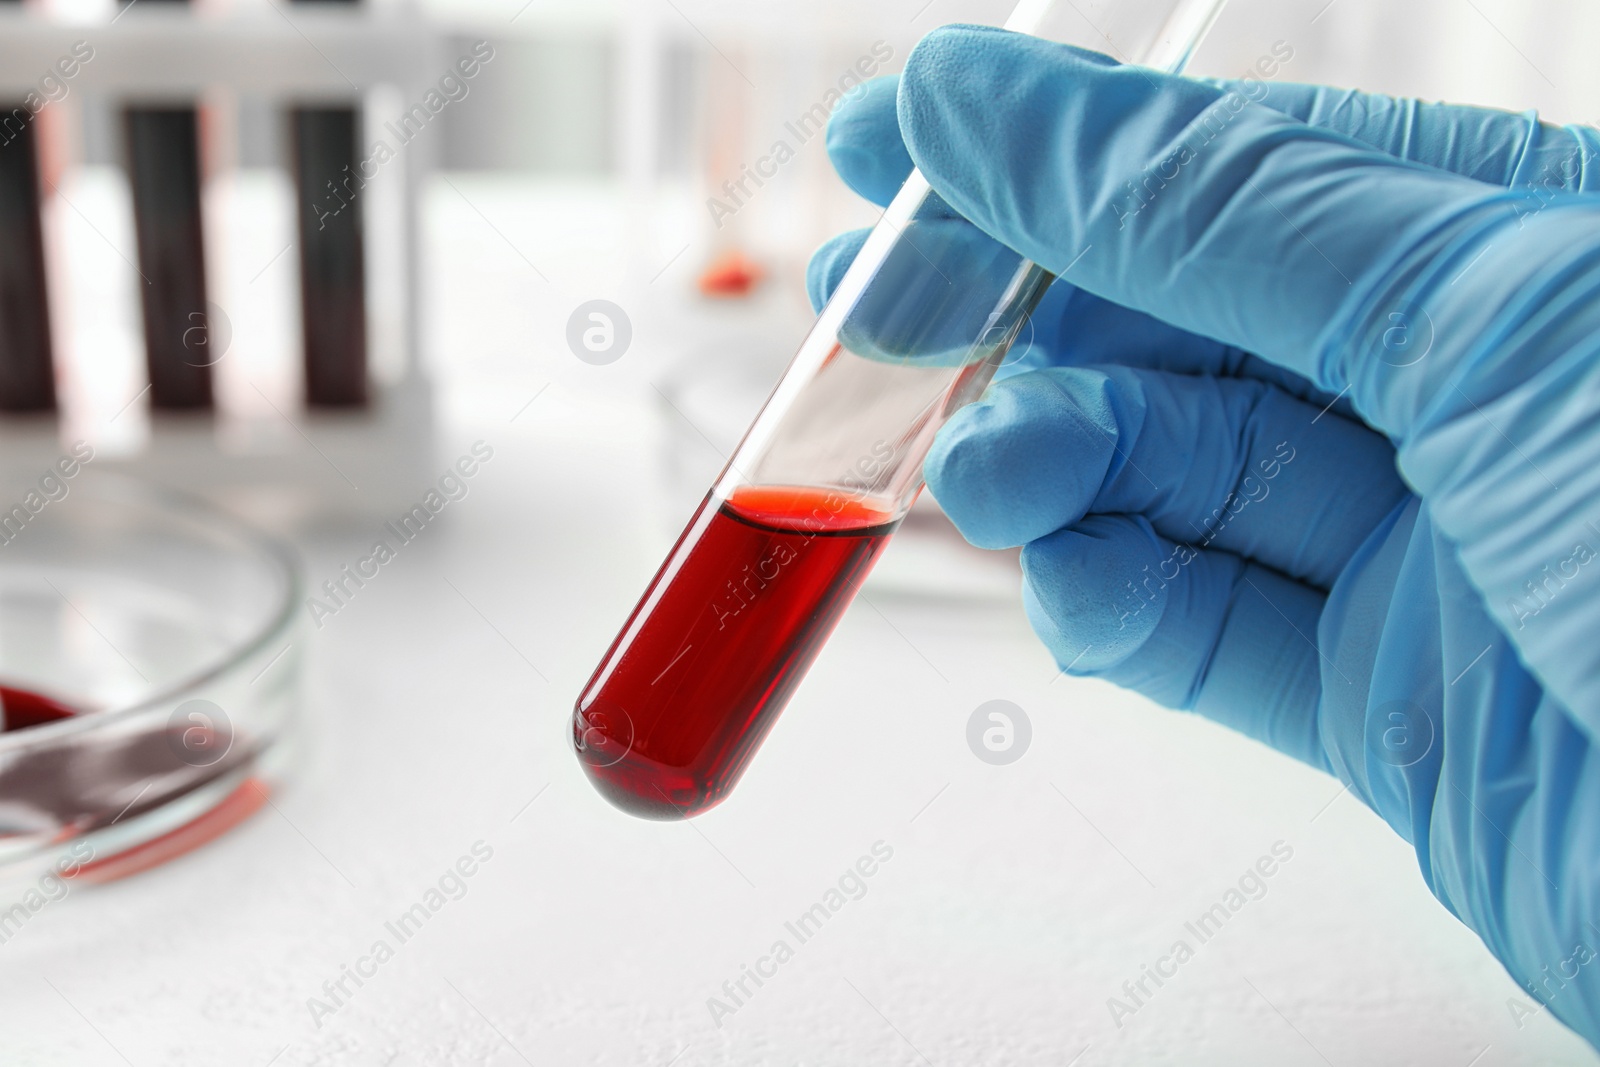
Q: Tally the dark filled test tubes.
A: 3